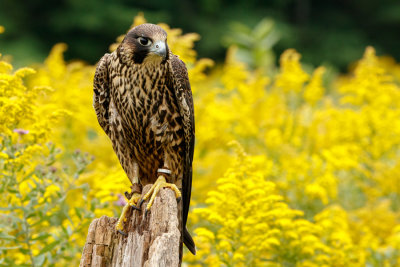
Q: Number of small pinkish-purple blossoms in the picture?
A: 2